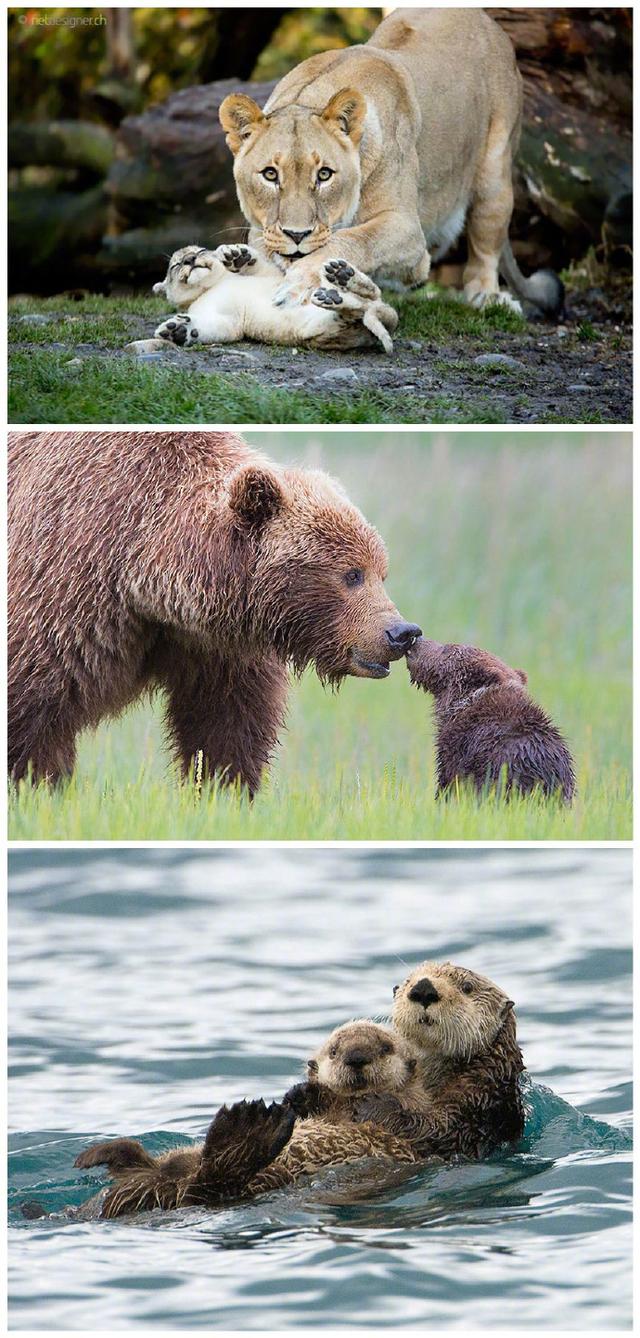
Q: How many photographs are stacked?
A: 3